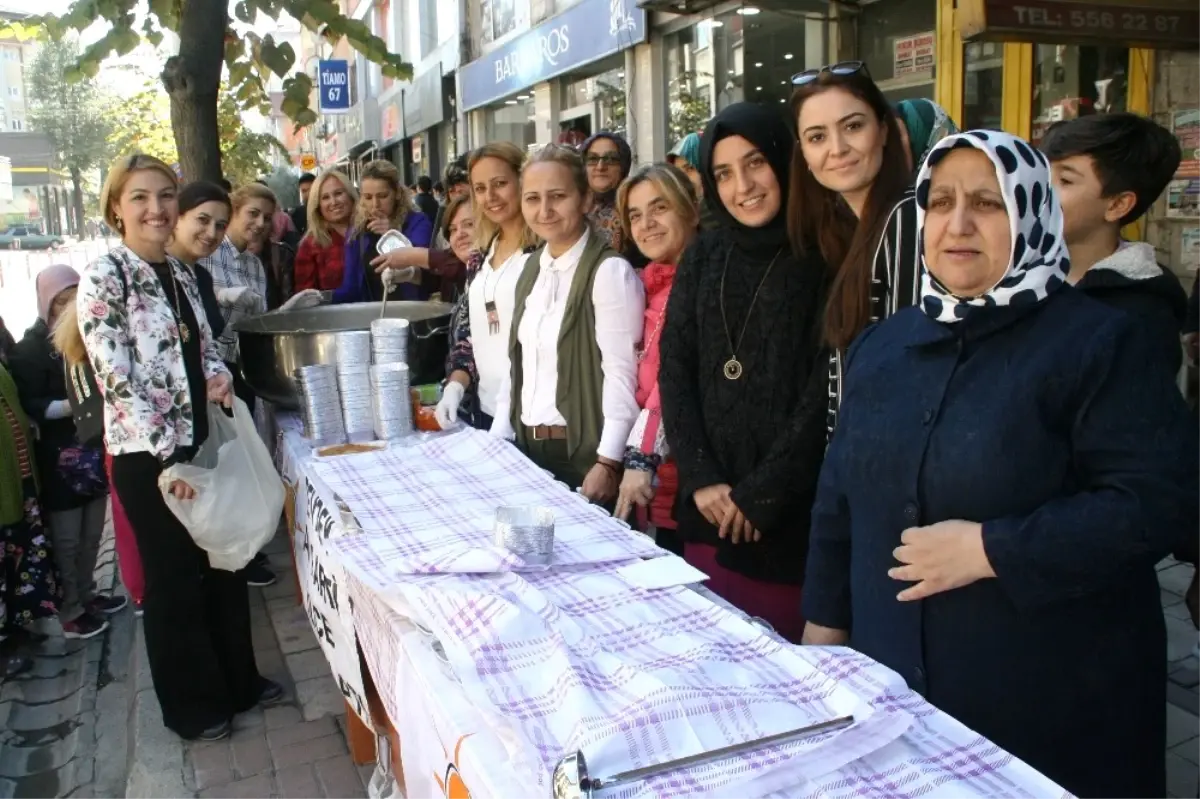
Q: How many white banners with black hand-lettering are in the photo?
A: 1